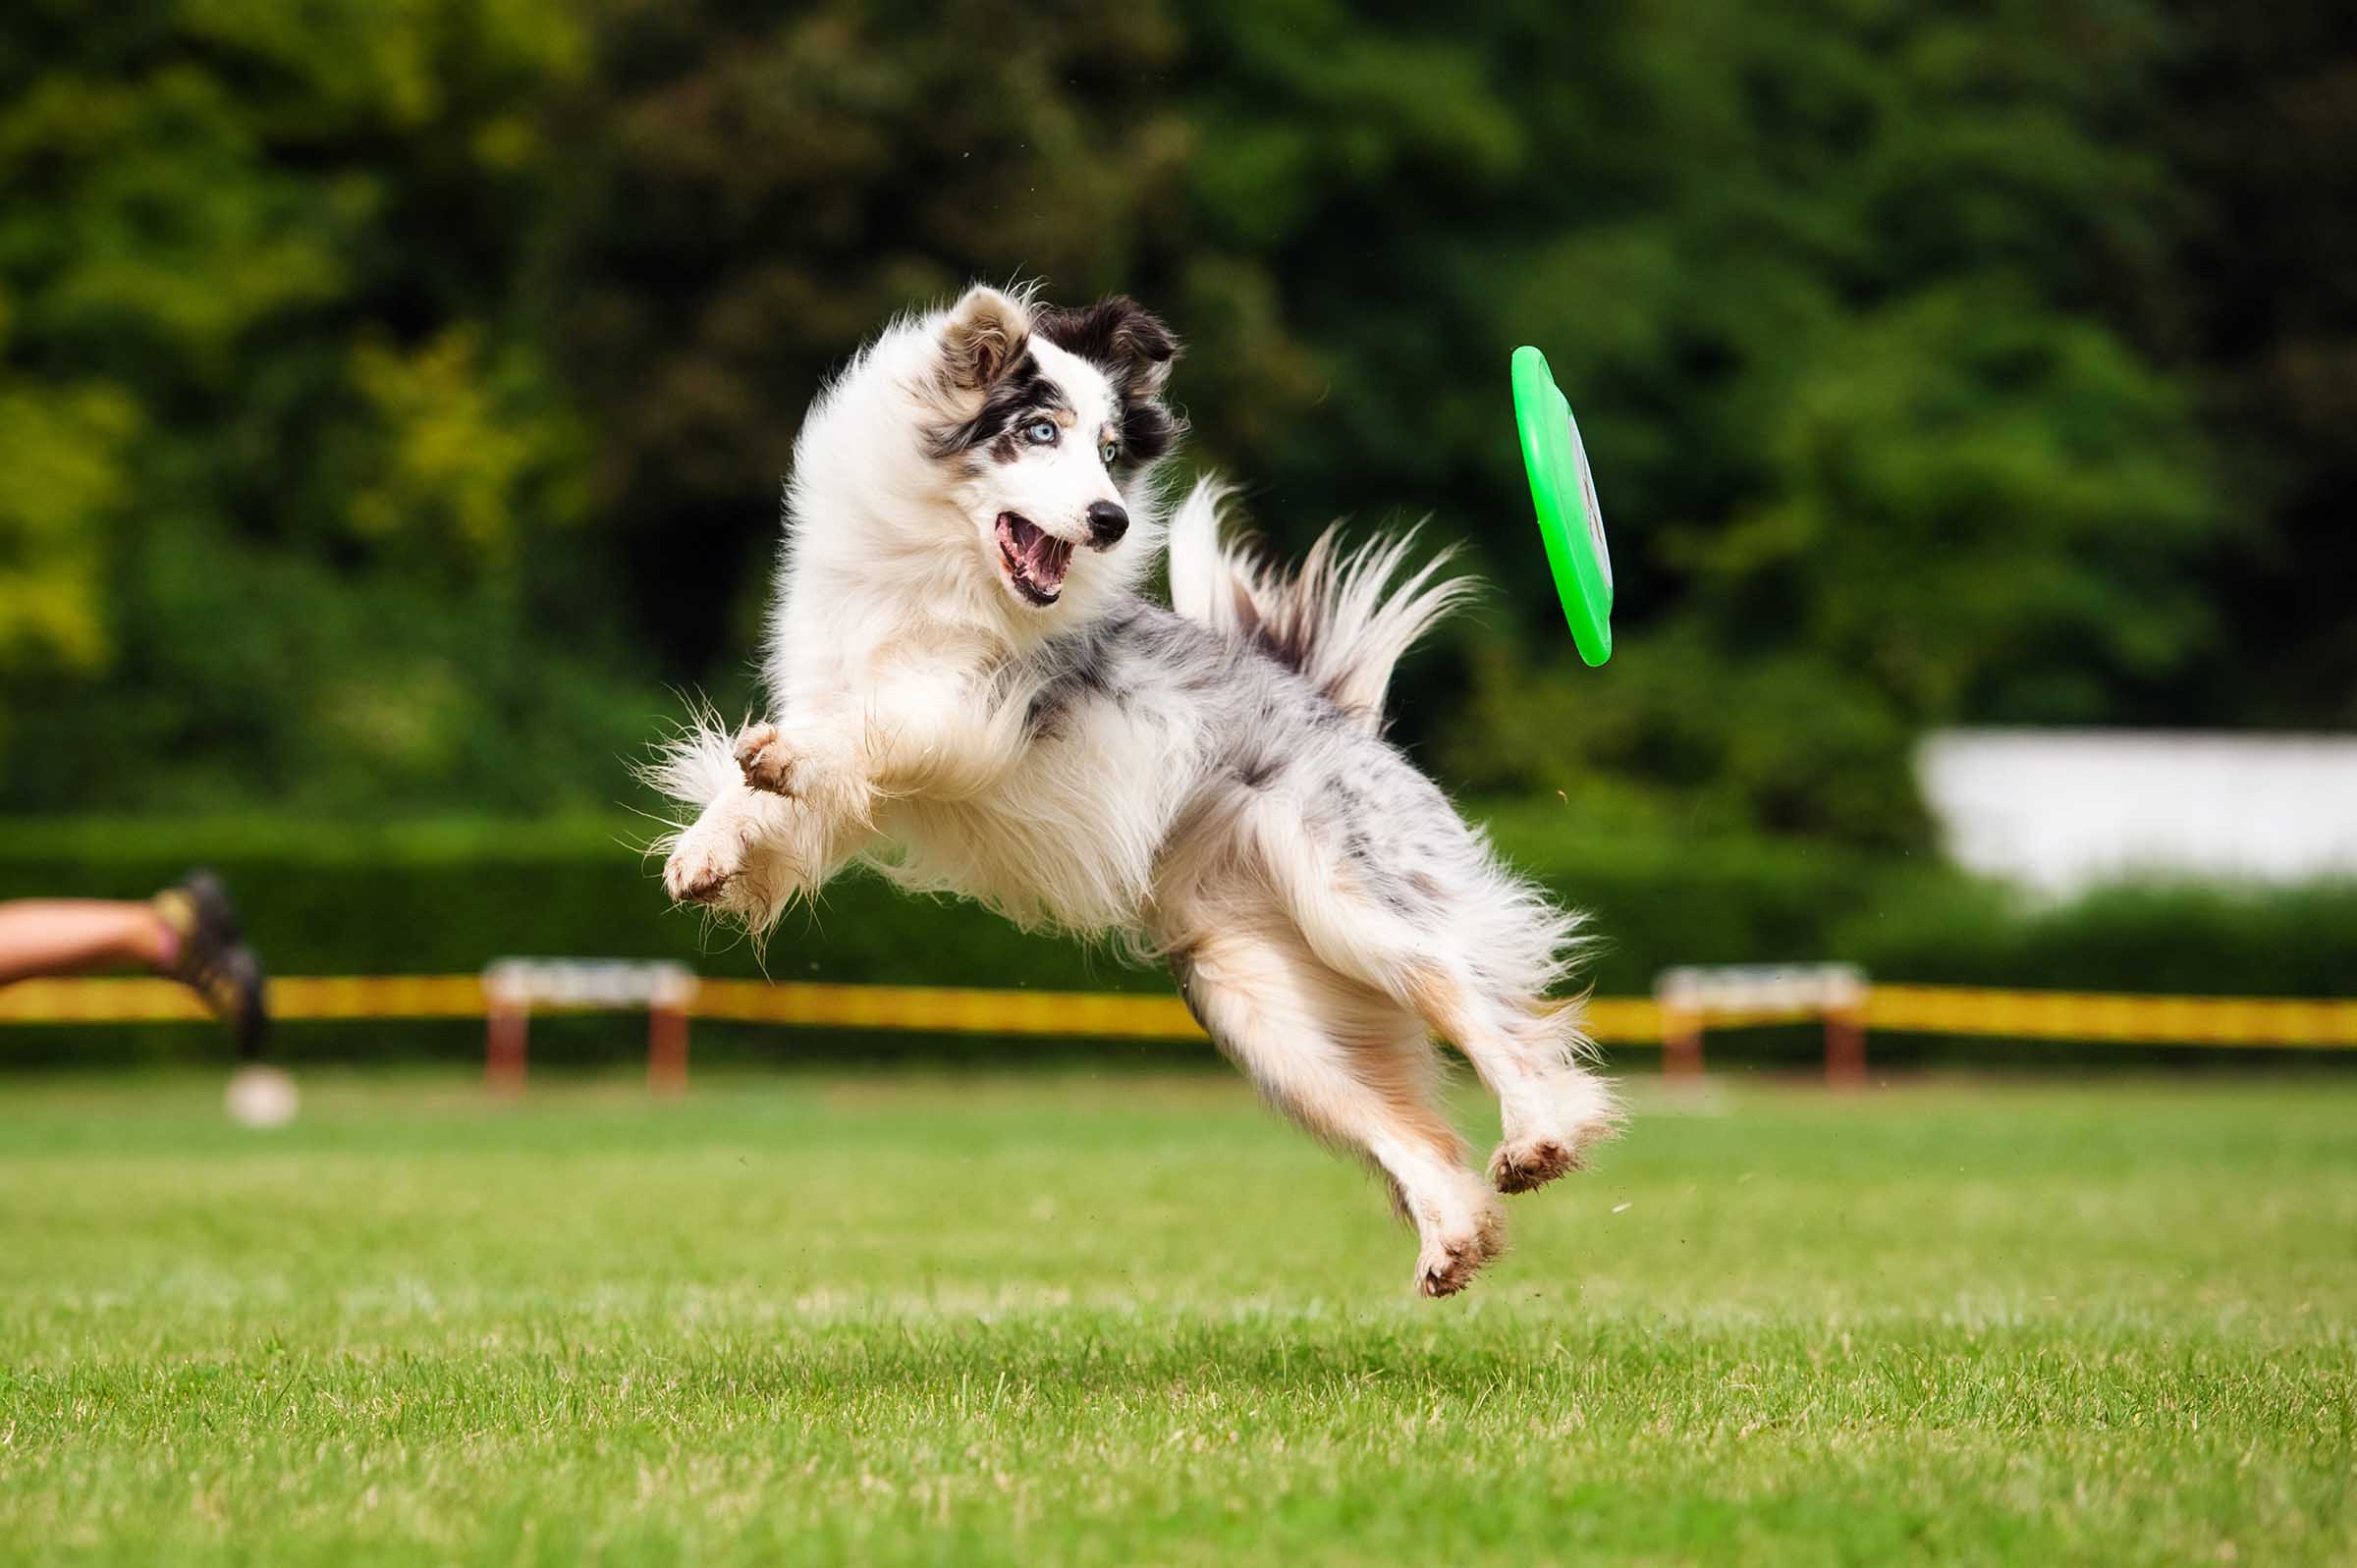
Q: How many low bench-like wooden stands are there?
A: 2